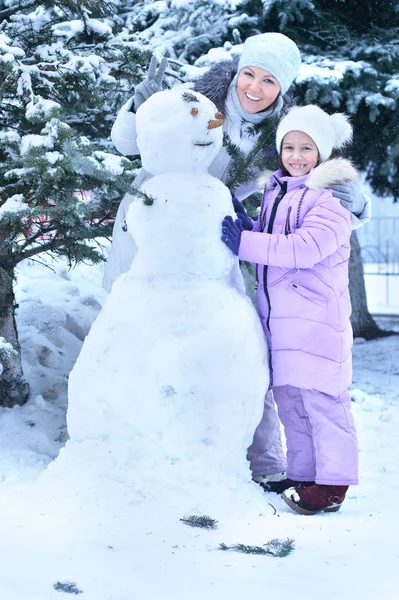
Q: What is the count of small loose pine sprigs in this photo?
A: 3